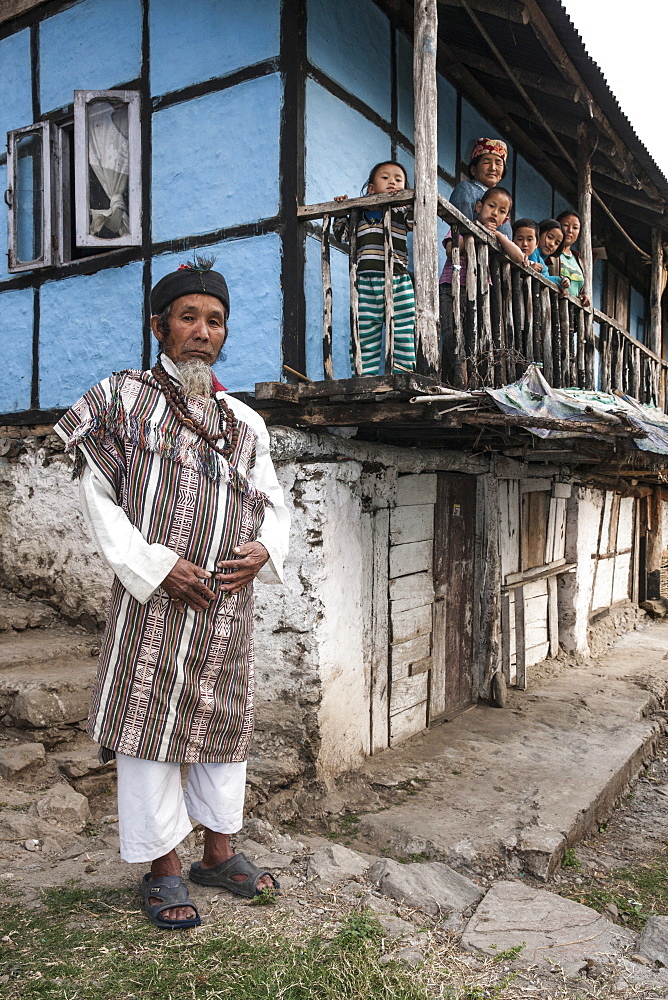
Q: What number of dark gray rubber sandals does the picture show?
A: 2